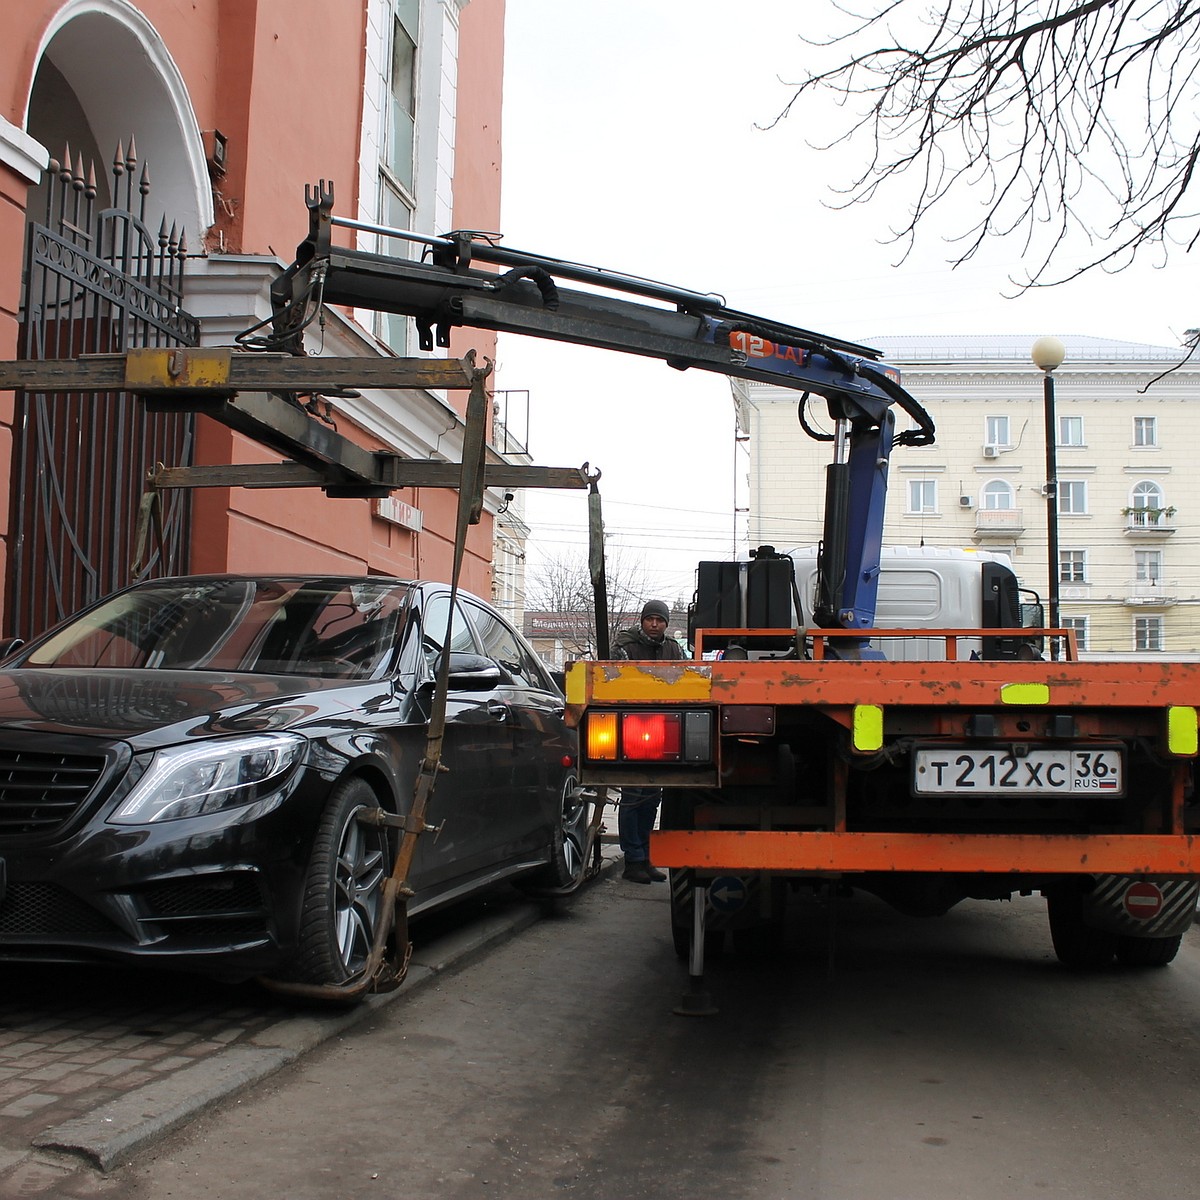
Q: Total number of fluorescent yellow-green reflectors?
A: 3